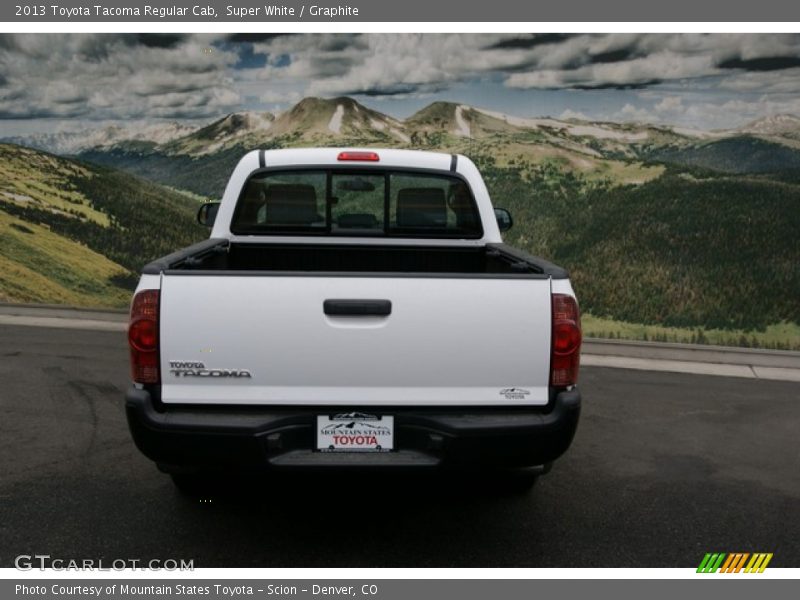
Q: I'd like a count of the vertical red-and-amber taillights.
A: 2